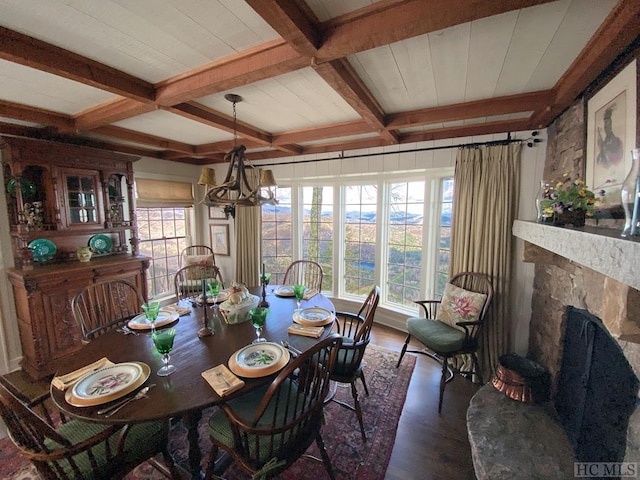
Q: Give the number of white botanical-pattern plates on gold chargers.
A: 6